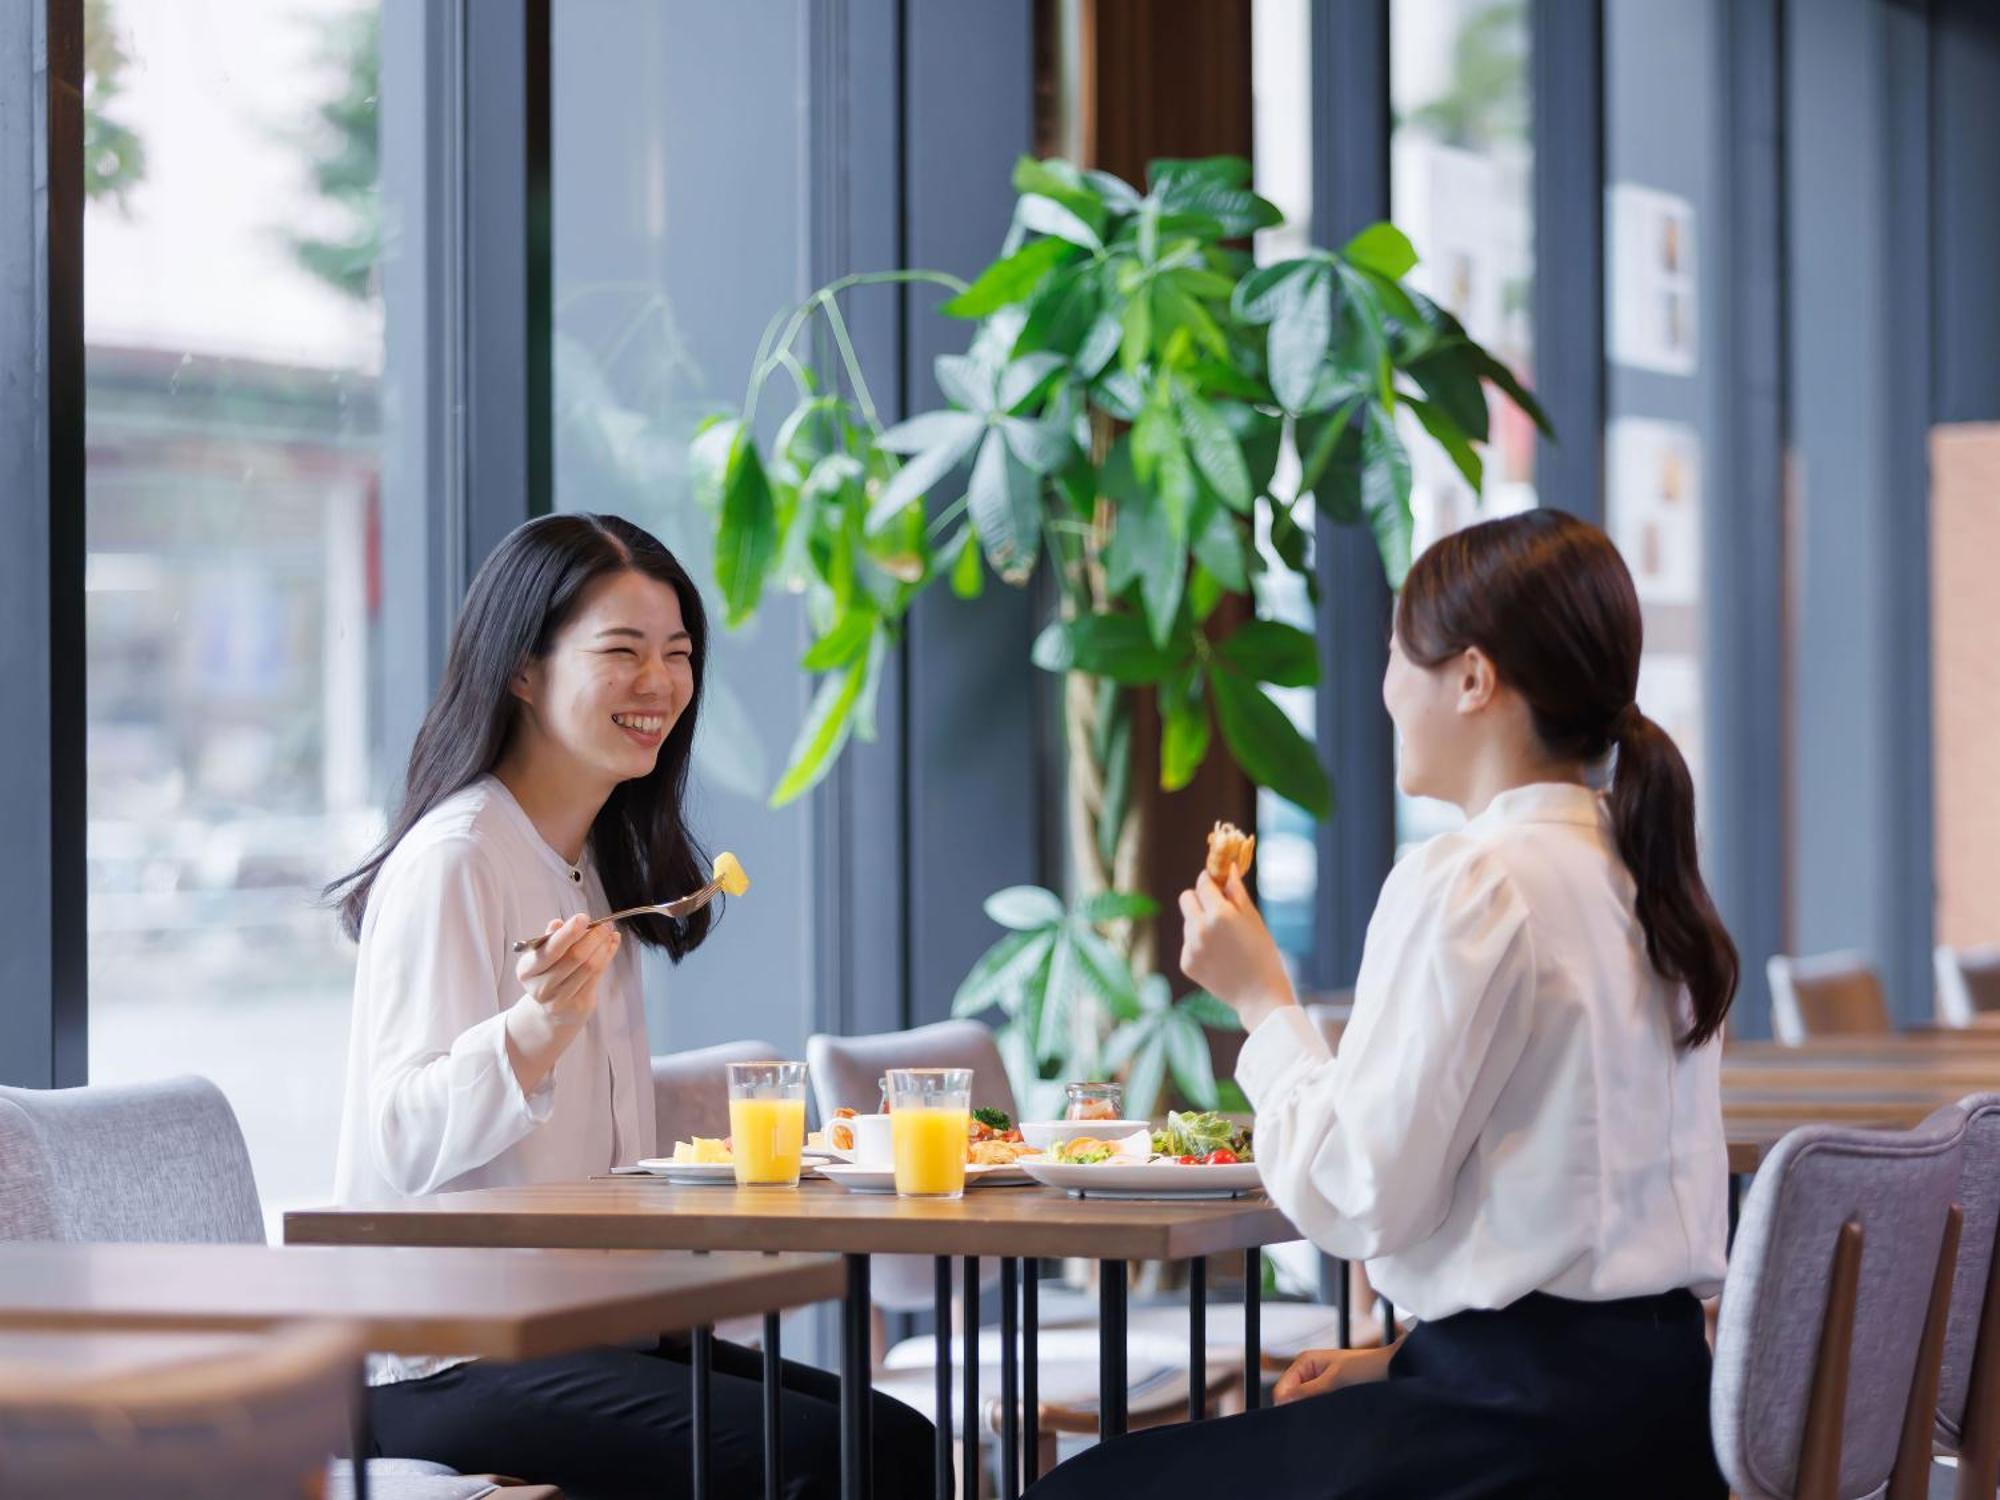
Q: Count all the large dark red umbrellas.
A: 0